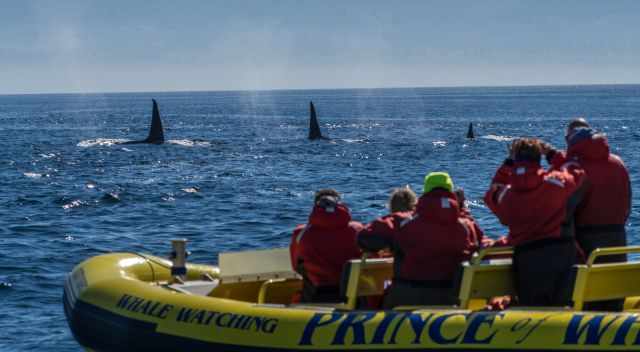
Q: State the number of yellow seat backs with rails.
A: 3